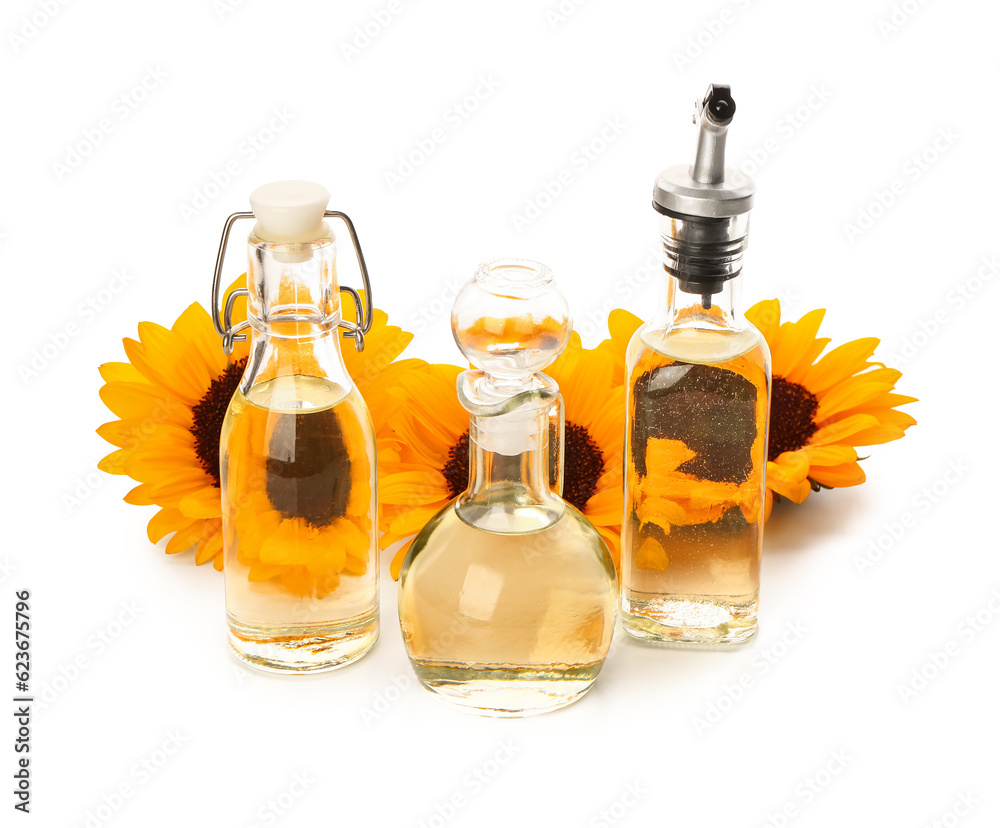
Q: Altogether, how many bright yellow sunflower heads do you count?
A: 3